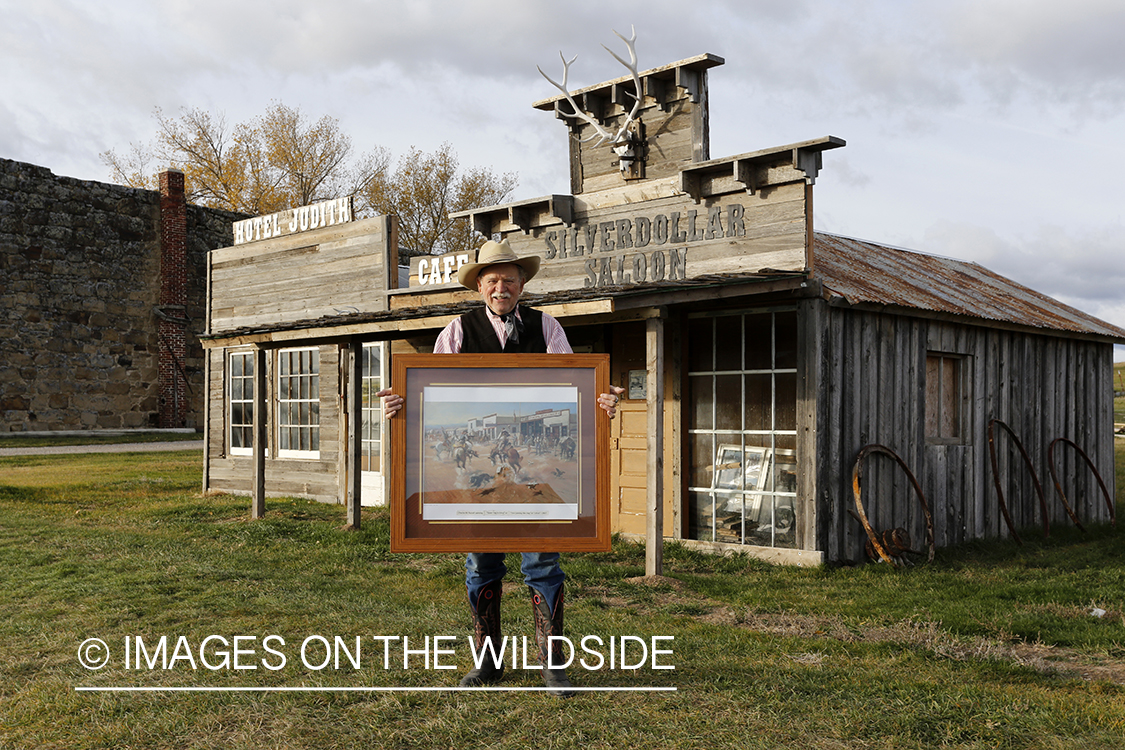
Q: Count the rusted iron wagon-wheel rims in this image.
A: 3